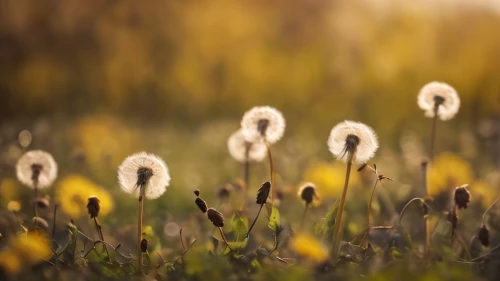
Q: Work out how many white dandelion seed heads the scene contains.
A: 6